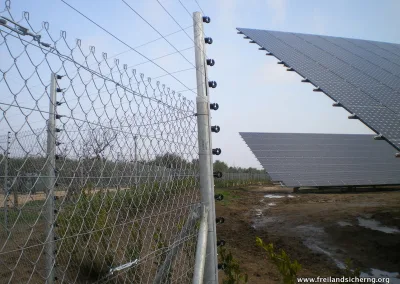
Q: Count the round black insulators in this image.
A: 12